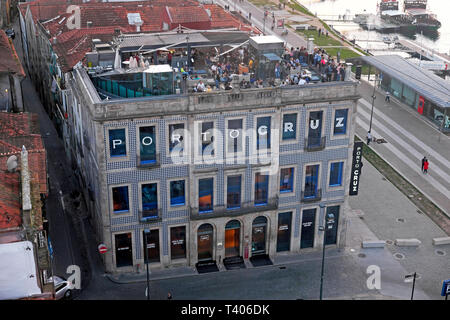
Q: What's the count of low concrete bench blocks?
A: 3